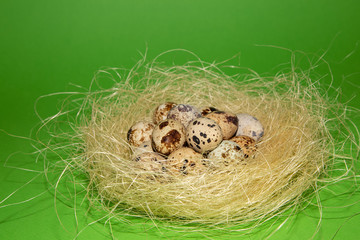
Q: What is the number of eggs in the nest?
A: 13